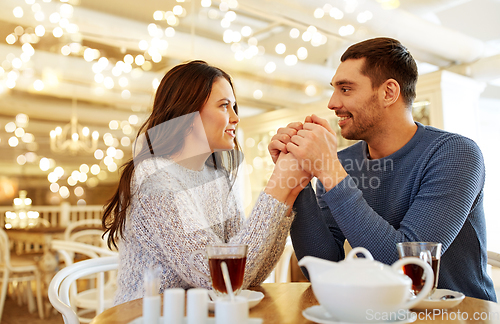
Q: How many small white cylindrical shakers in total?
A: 2